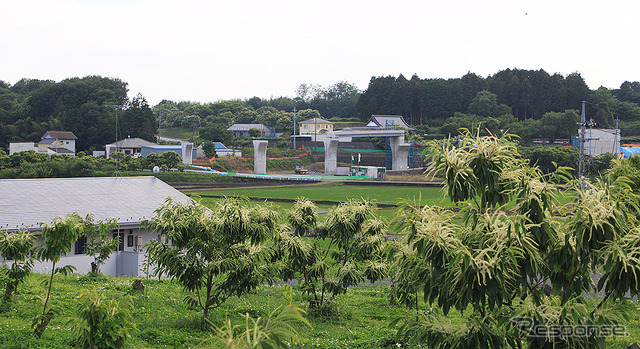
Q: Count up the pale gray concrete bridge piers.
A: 4